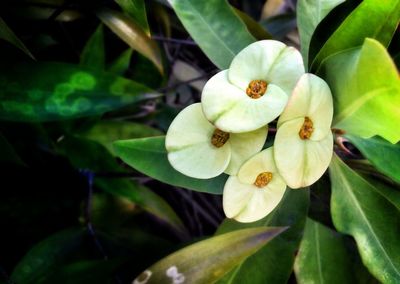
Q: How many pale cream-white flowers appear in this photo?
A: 4